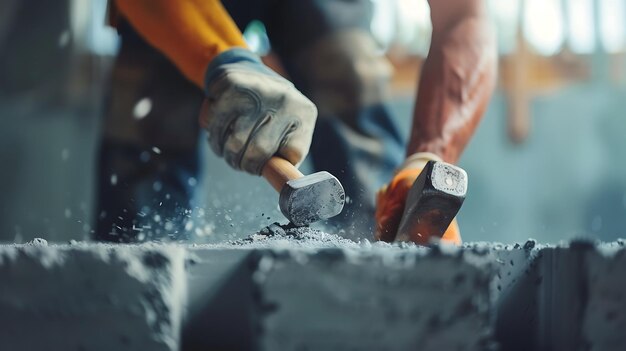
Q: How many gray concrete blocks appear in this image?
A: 3